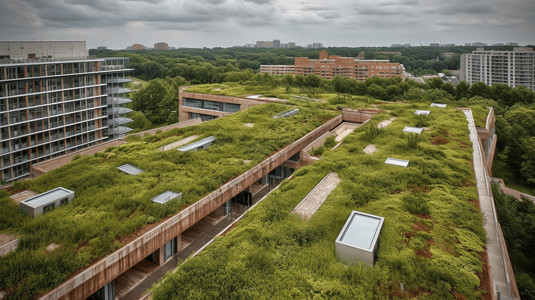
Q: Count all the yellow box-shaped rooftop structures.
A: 0